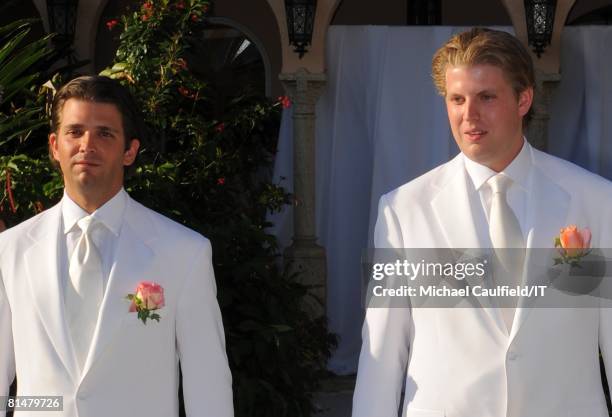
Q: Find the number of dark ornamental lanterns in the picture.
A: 3